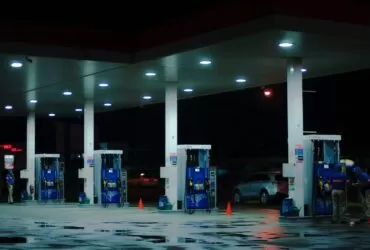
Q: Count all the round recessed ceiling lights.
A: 15